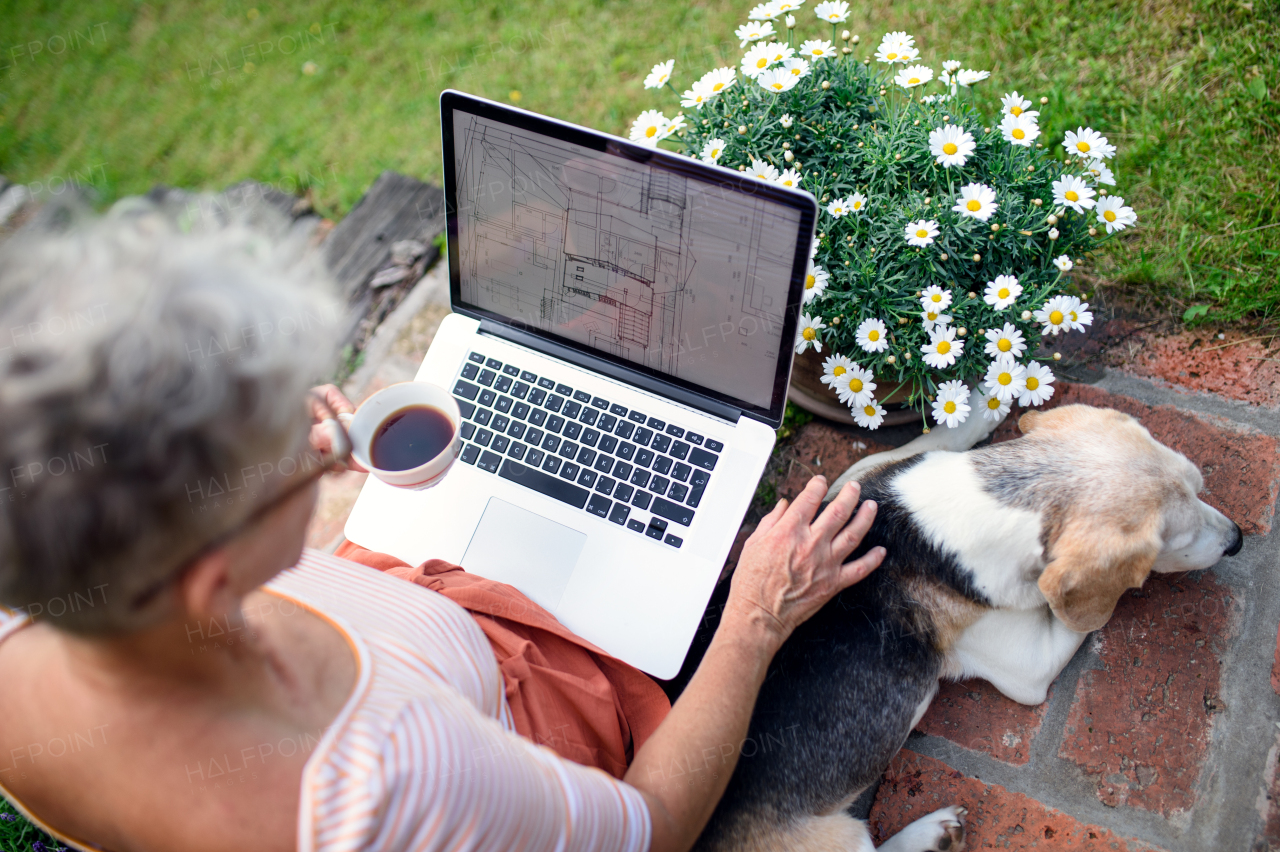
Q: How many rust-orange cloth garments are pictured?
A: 1